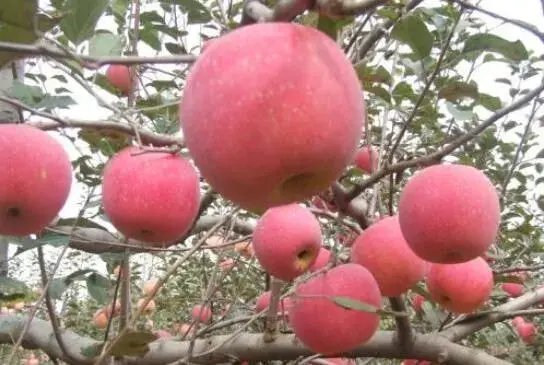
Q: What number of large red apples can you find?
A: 8